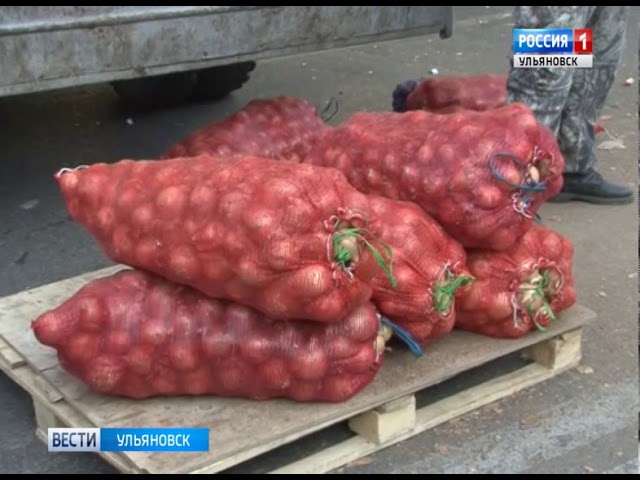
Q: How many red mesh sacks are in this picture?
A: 7